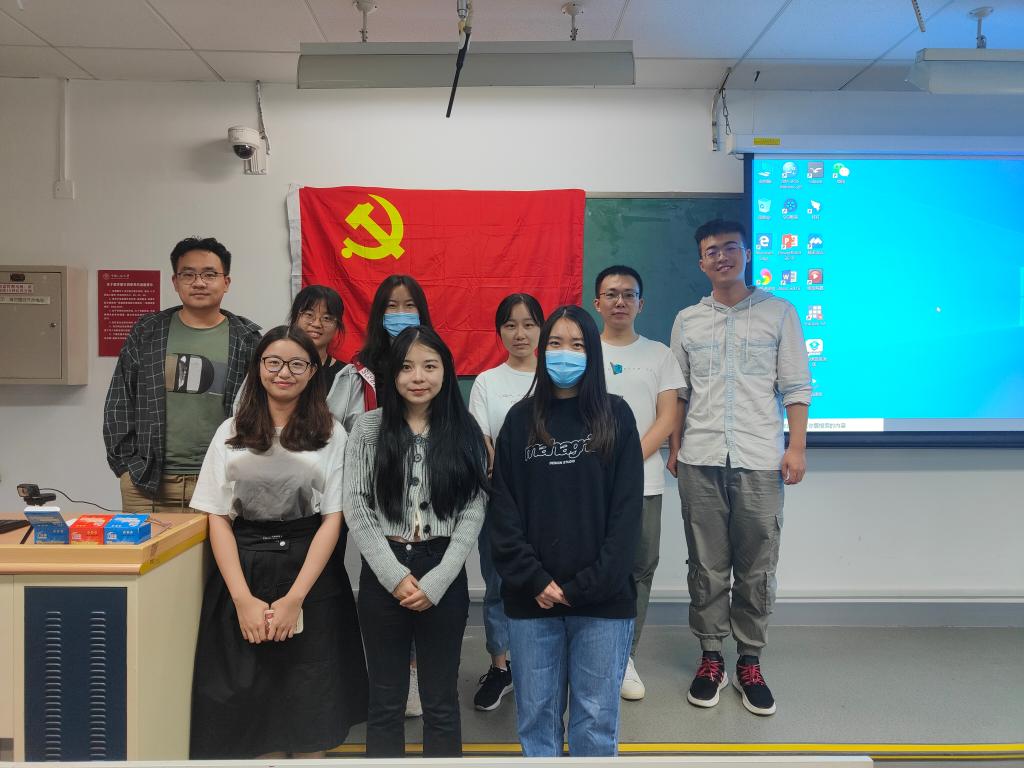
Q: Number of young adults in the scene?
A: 9